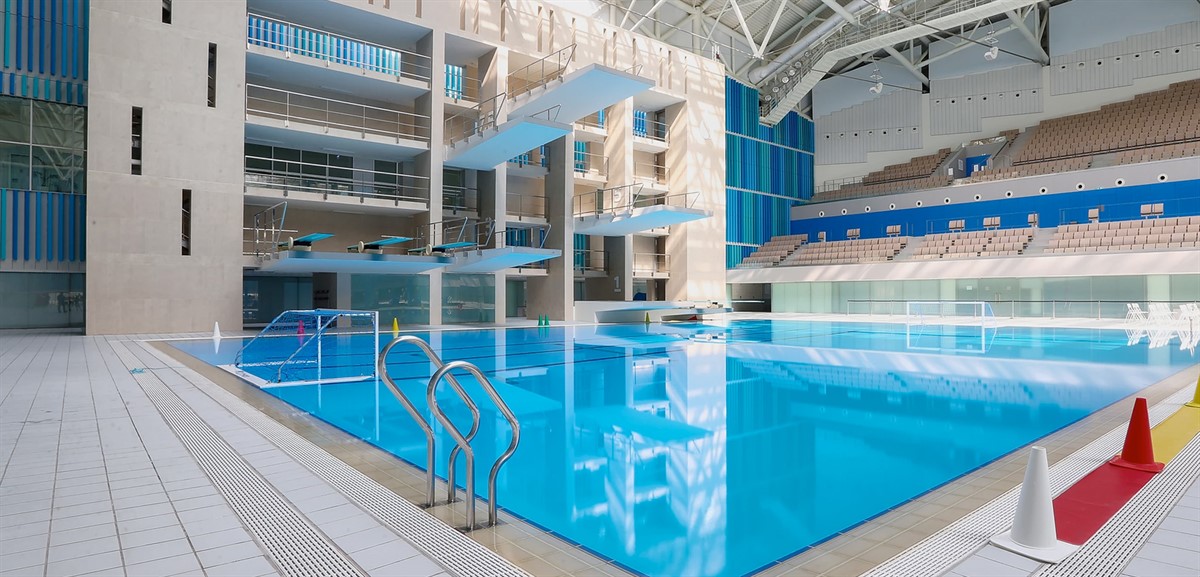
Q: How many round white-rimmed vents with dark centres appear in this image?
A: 12